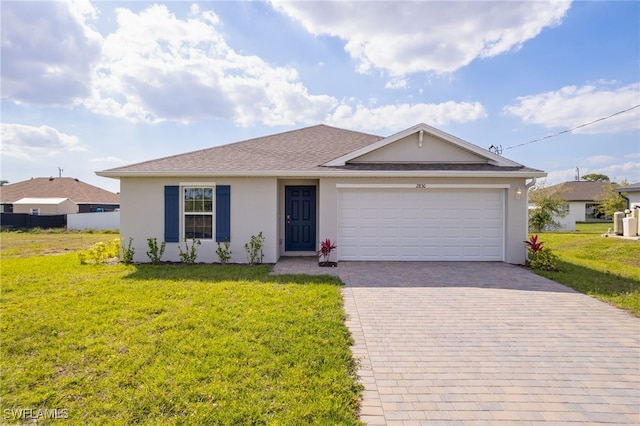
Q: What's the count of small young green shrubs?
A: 5